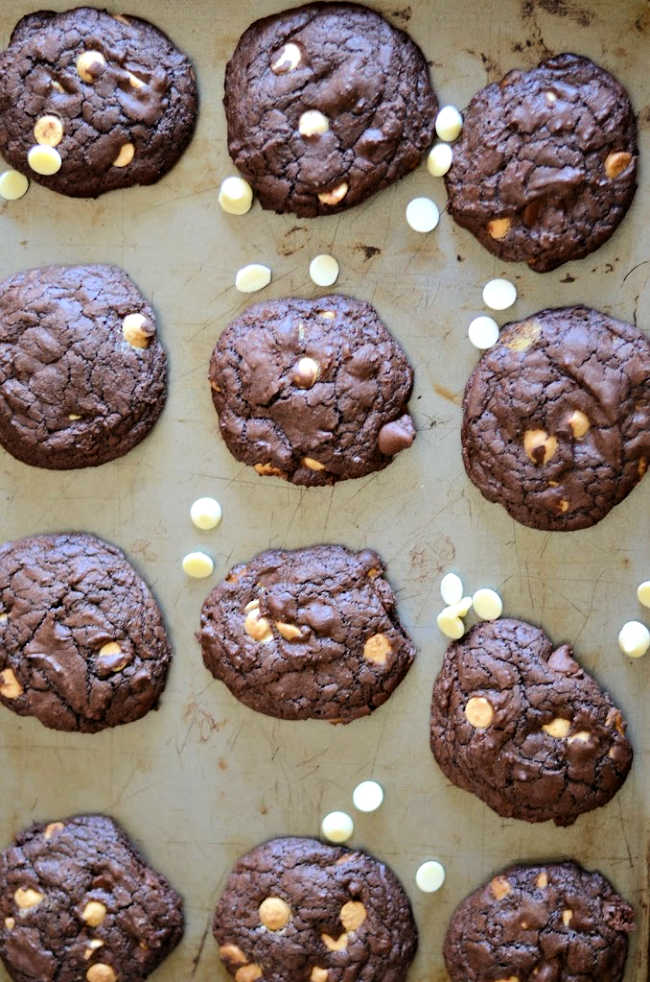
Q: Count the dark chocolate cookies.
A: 12